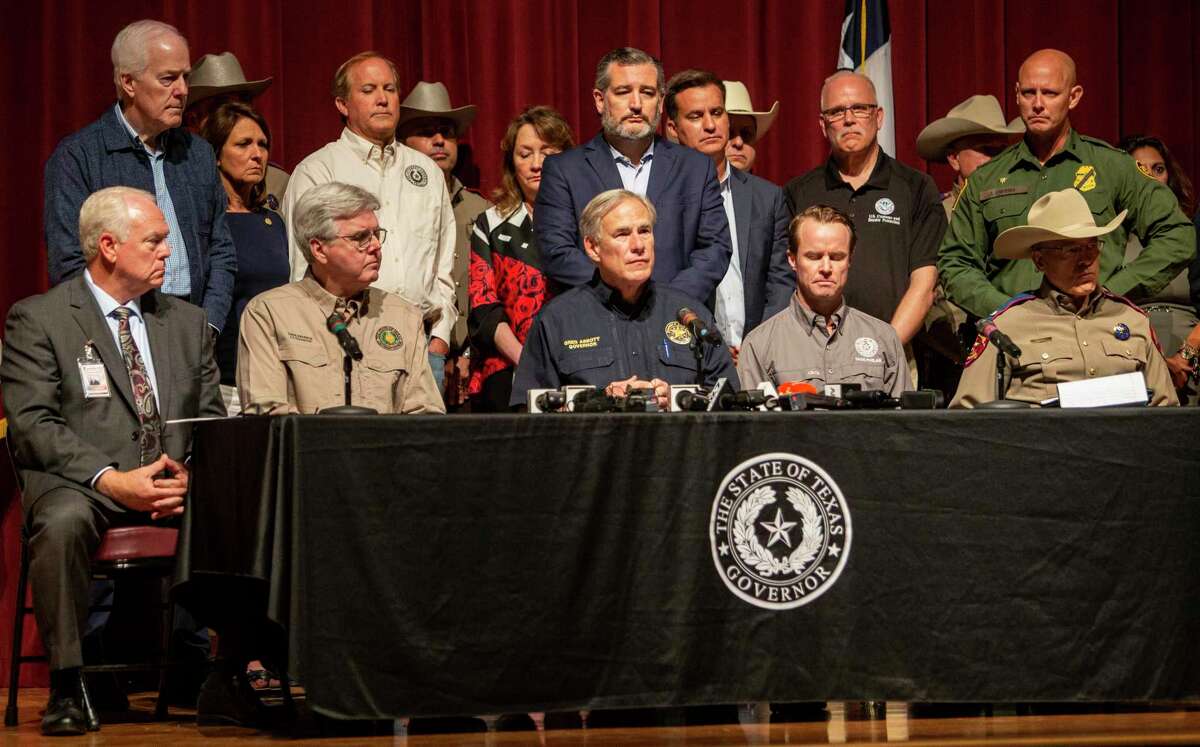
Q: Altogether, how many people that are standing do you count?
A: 13